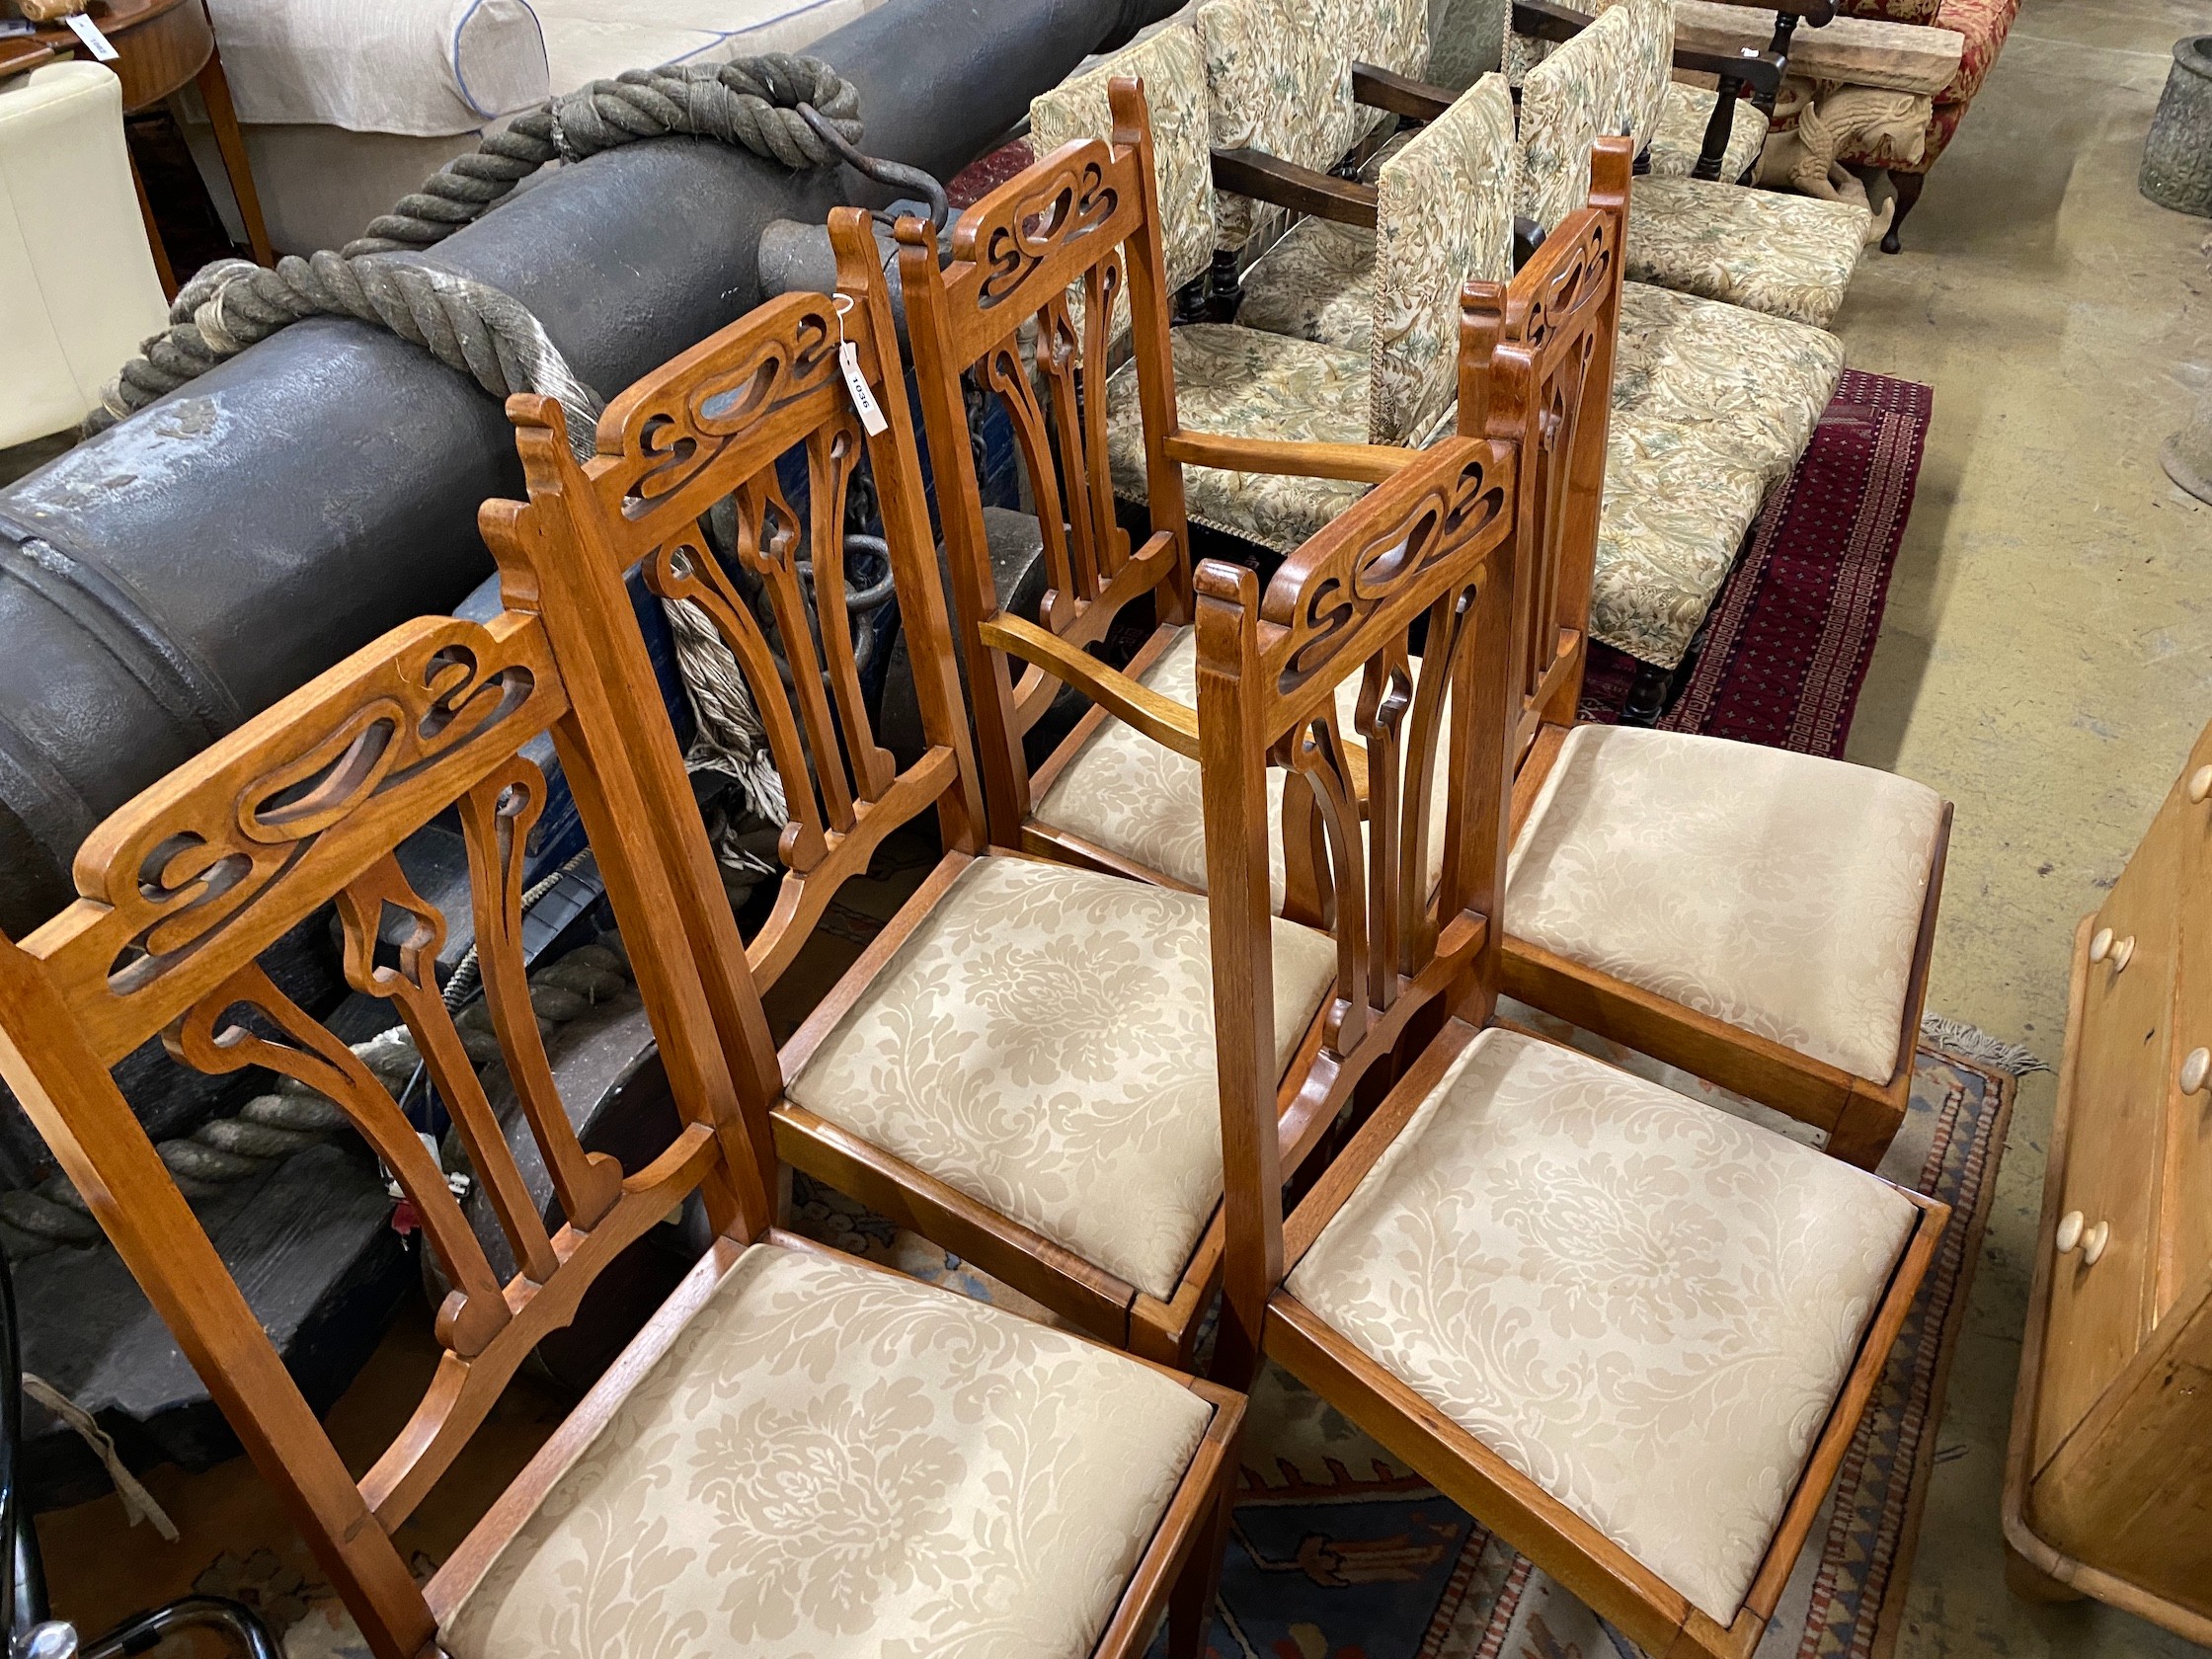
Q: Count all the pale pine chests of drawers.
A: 1